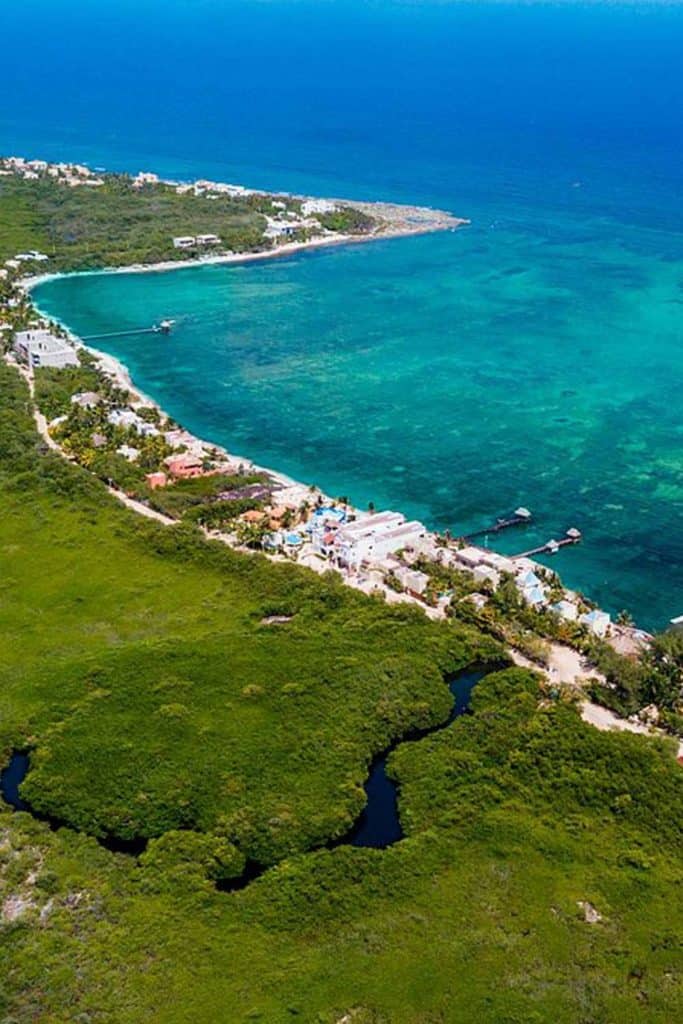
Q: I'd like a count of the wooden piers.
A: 3